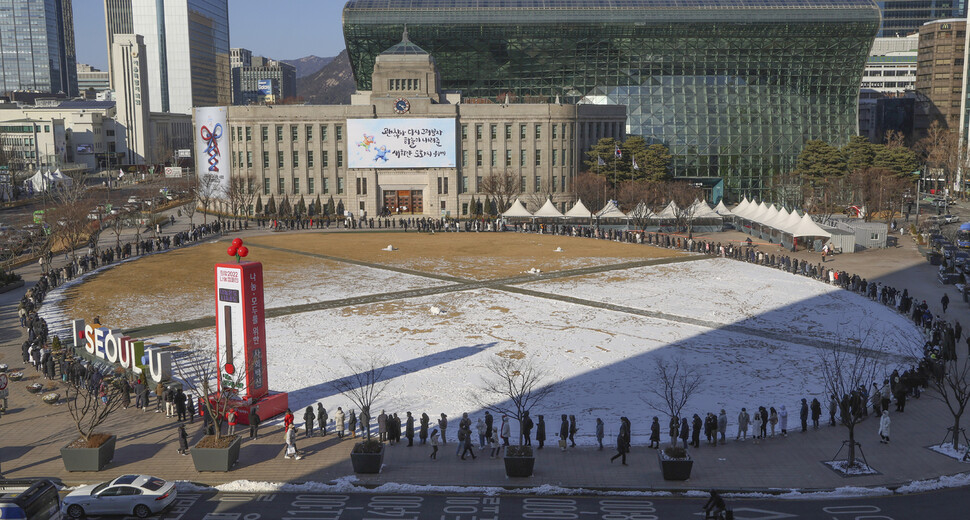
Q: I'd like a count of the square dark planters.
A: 5